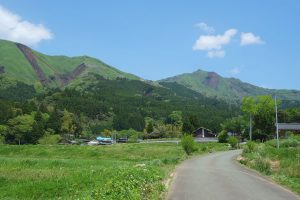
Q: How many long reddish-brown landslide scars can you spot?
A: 2